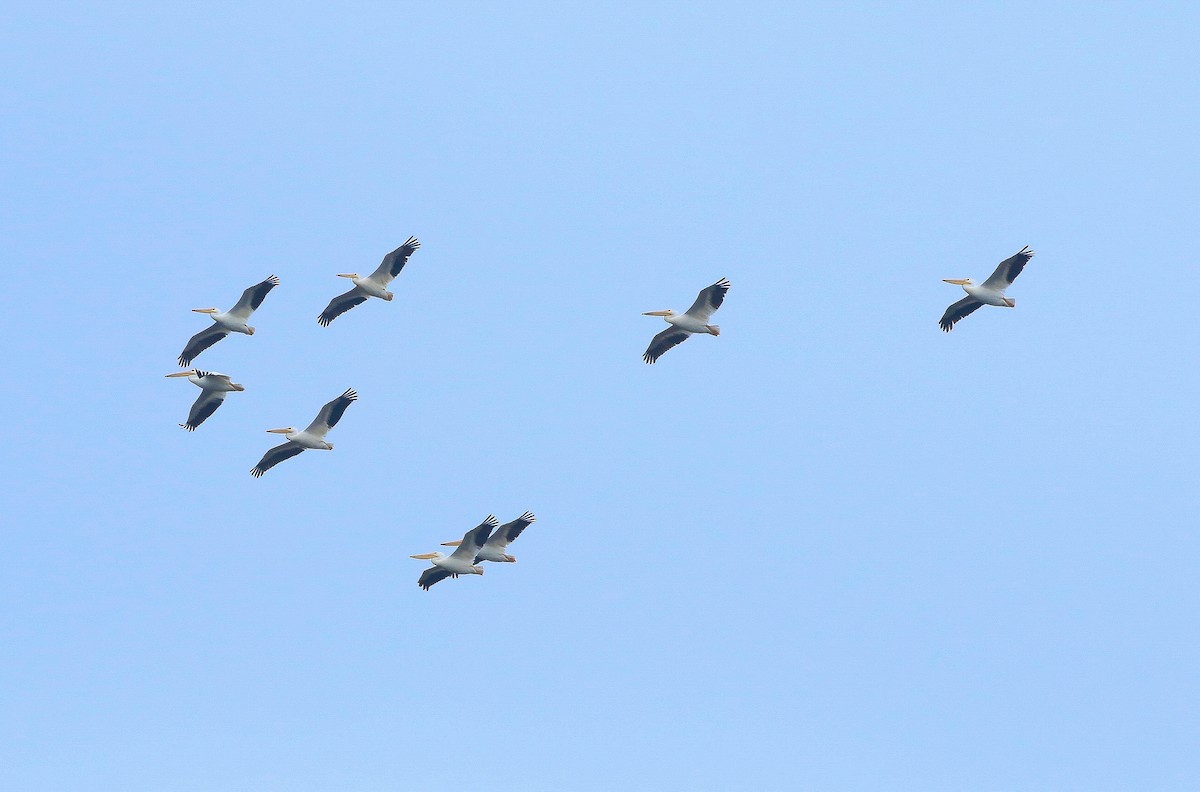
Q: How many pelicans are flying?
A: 8